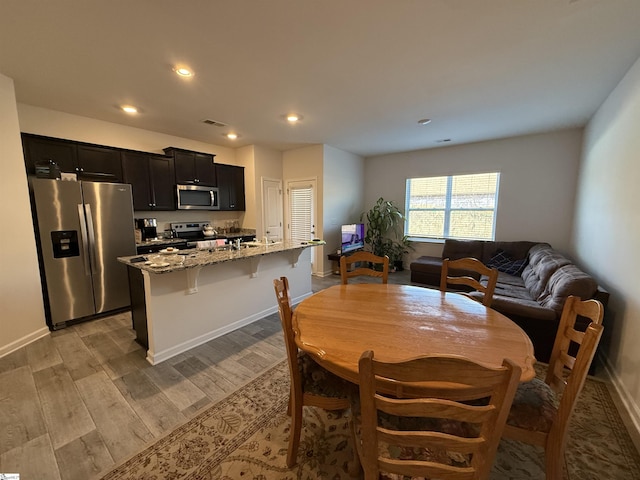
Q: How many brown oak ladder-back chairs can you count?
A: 5